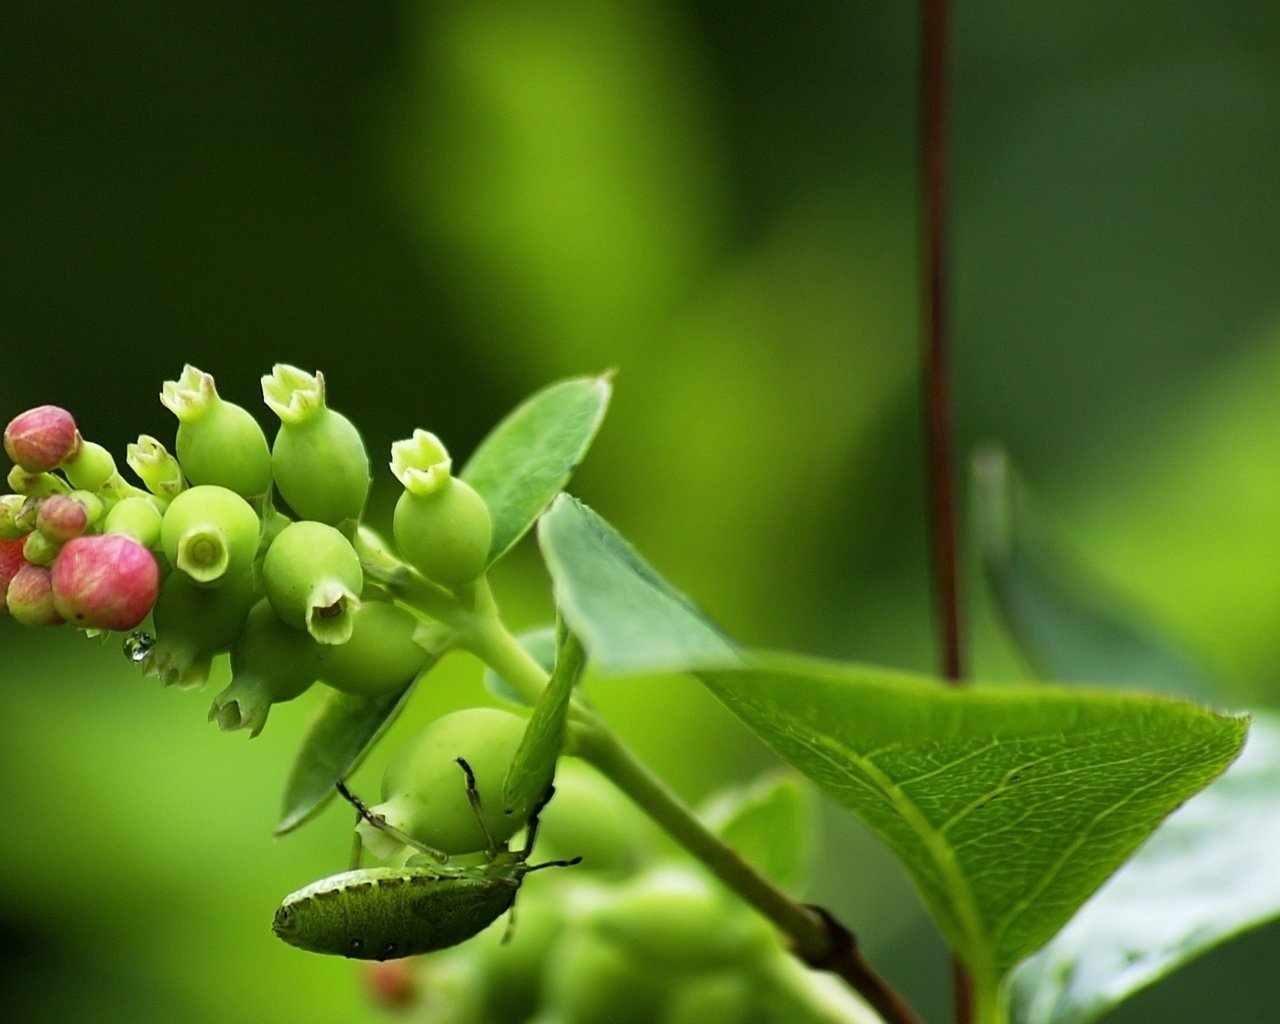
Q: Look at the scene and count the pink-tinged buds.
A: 5